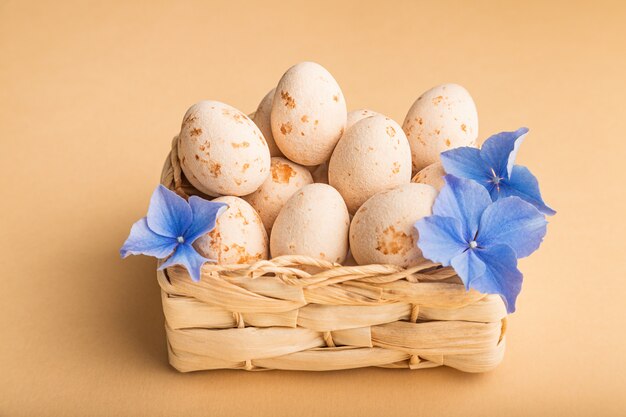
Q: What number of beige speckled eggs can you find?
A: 11